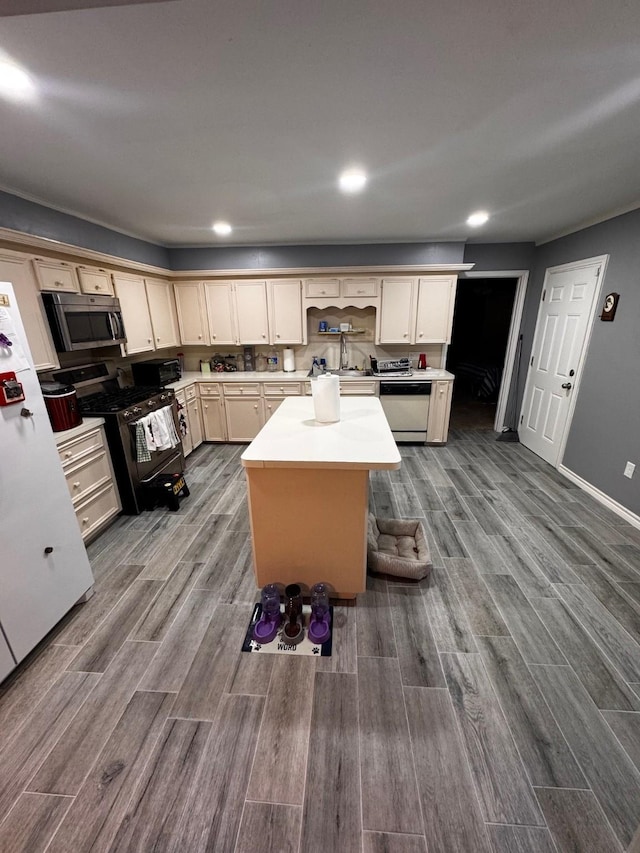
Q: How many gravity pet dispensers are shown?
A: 3